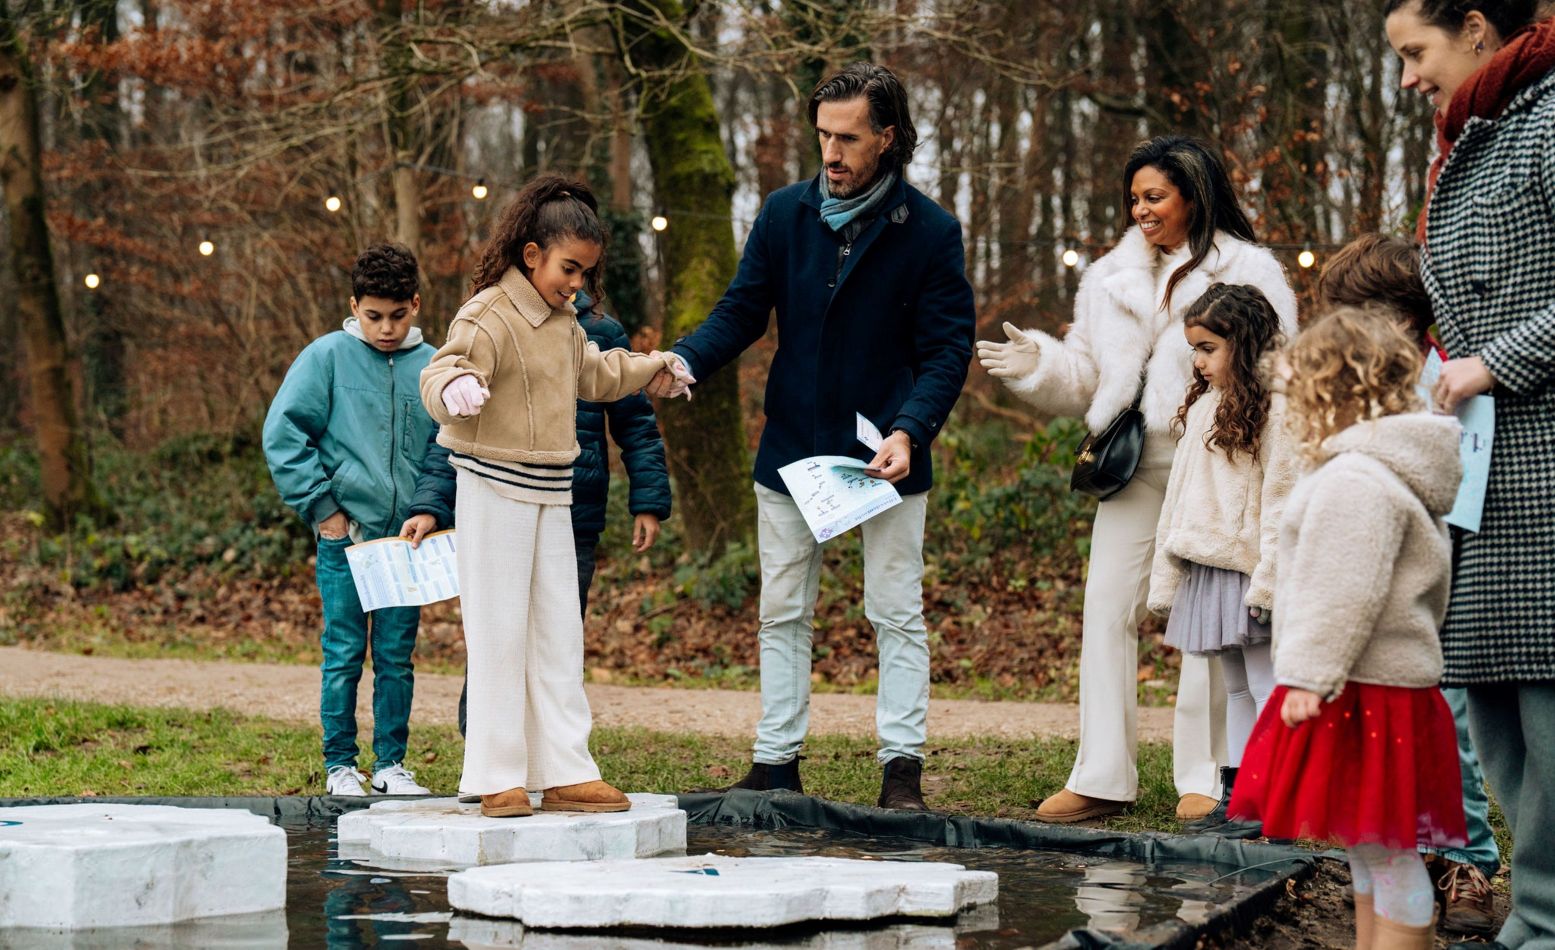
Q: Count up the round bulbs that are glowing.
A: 7